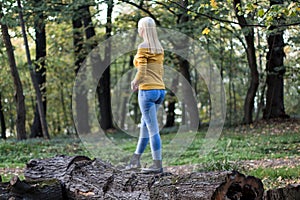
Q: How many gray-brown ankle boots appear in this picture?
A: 2